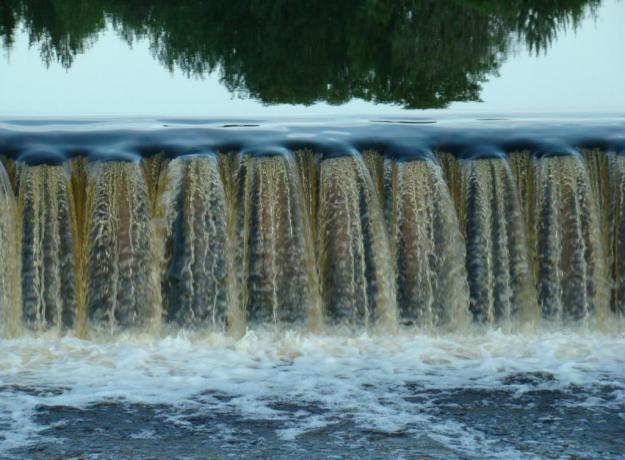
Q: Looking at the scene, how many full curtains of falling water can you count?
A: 8